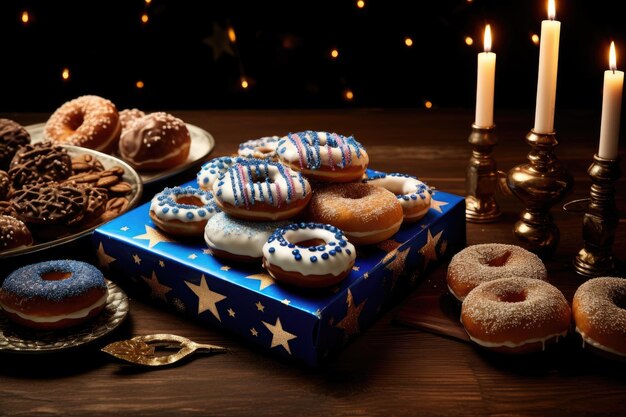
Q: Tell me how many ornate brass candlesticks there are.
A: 3